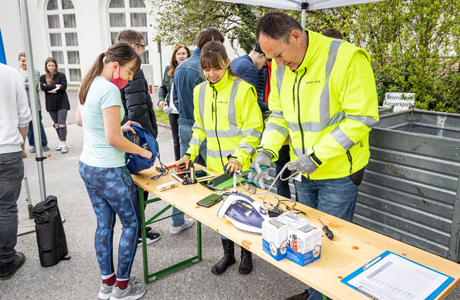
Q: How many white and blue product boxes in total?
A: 3